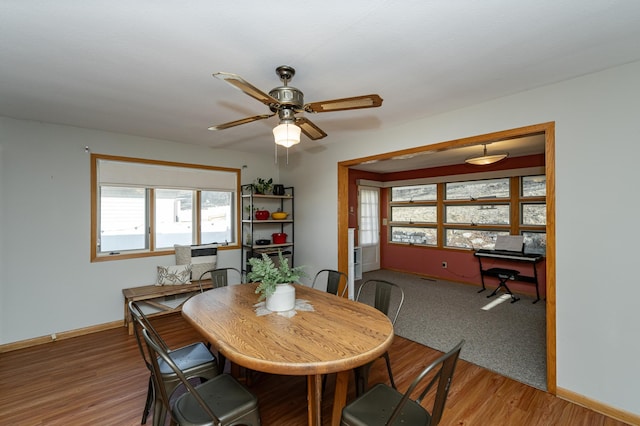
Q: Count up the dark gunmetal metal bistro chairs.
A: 6